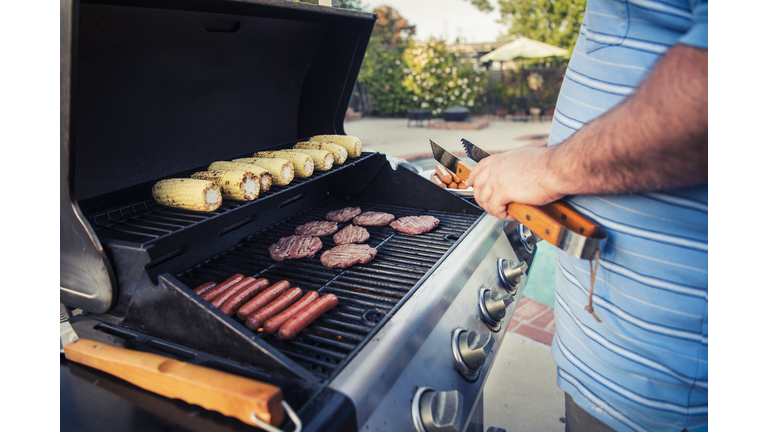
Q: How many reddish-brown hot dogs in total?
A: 8